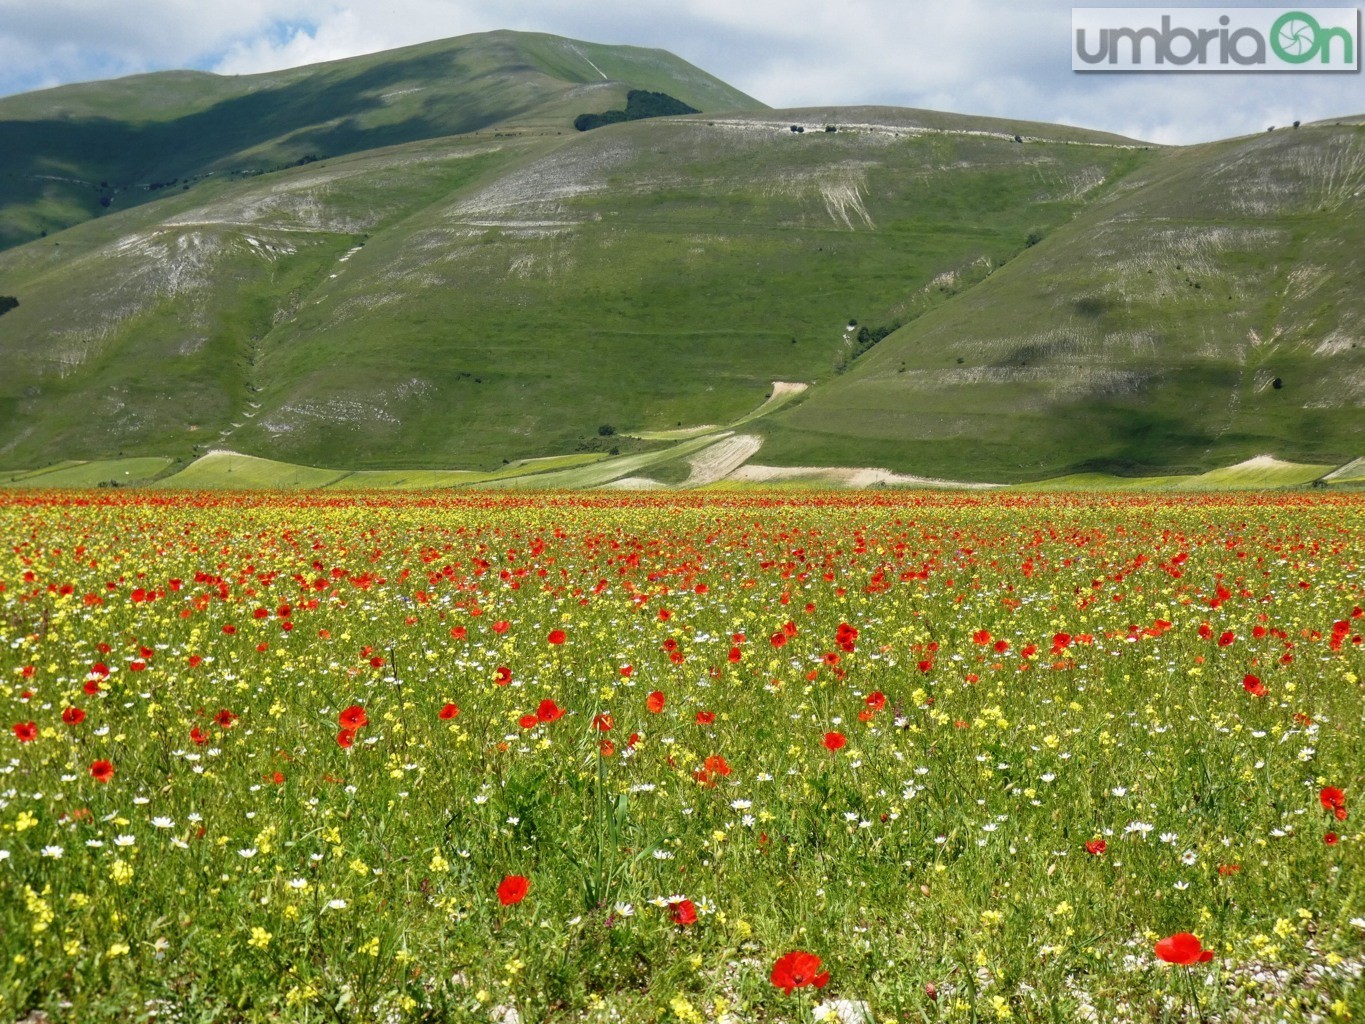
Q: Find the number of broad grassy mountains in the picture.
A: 3